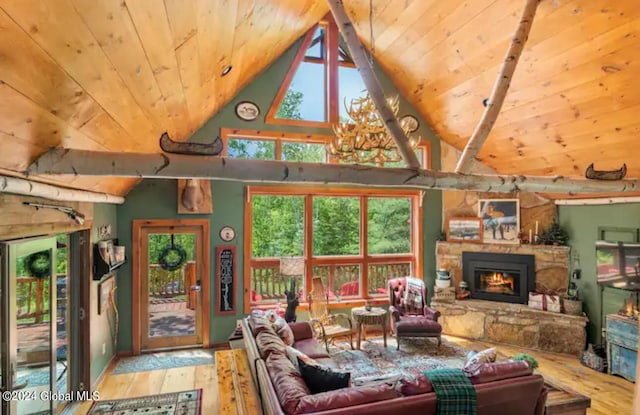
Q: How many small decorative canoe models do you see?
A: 2